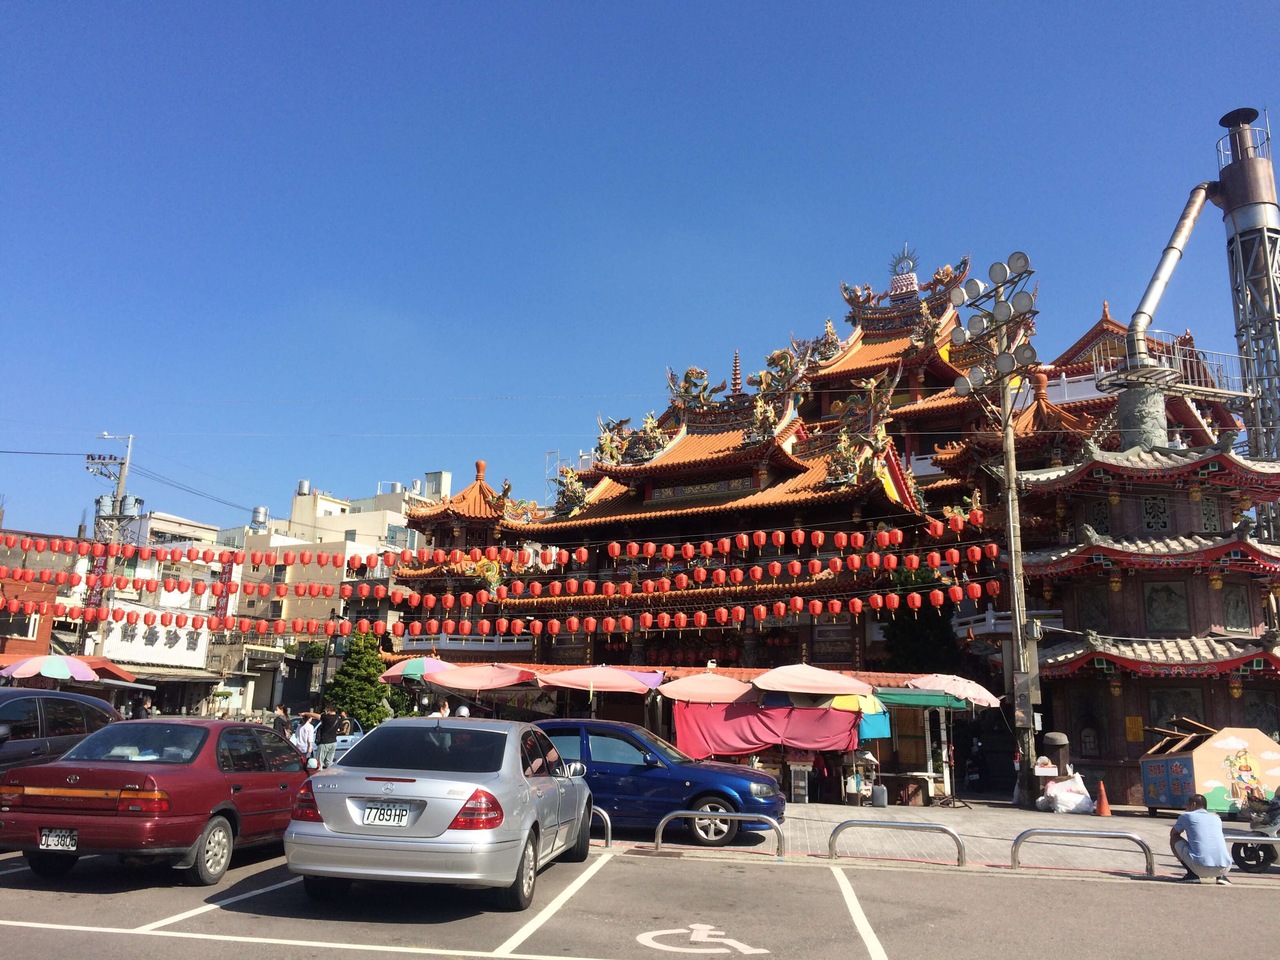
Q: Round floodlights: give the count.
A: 12